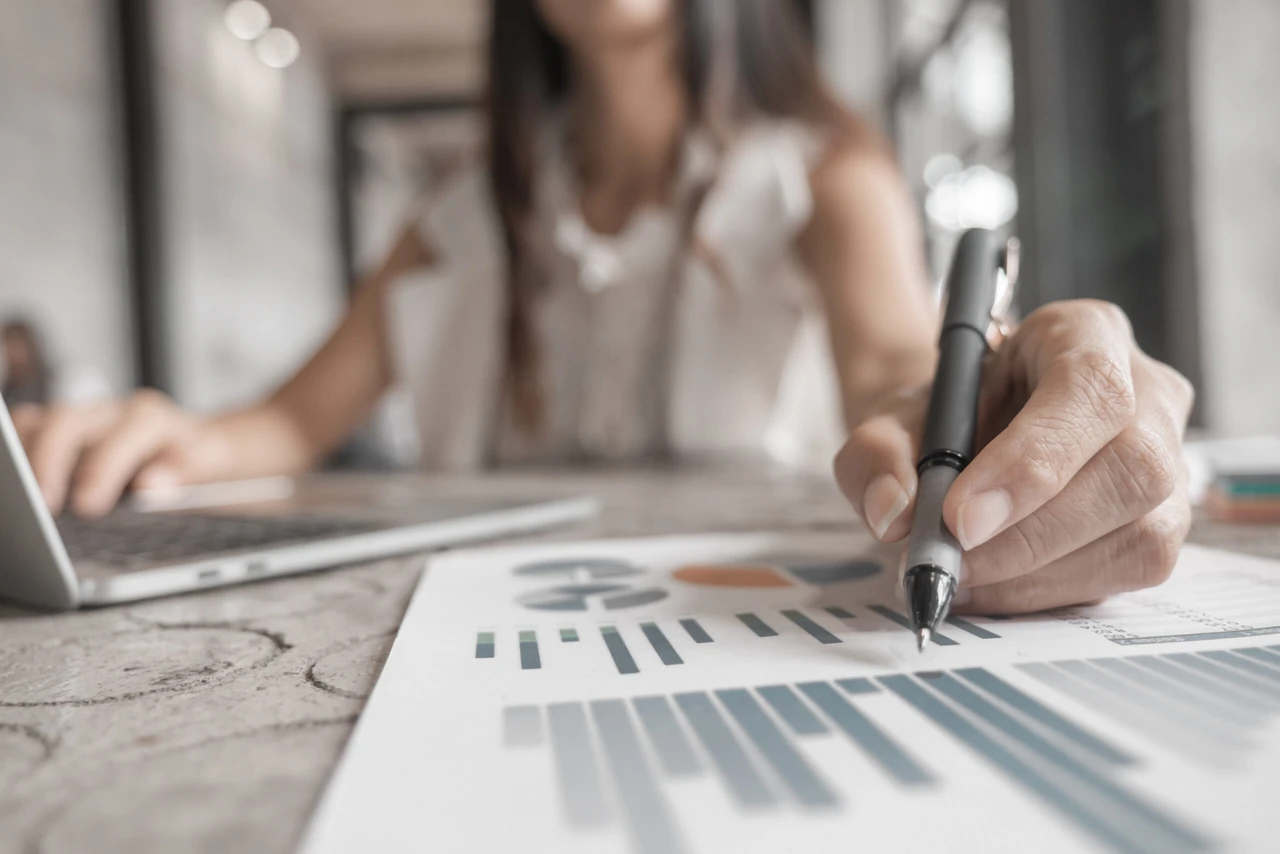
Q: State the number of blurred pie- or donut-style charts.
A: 3